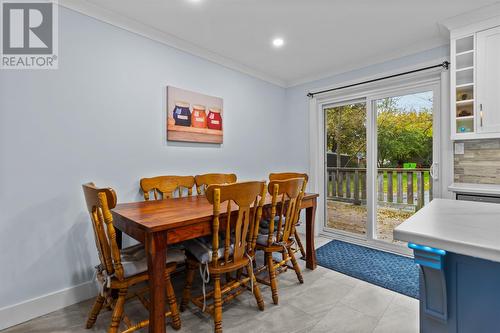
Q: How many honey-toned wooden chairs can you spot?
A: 6